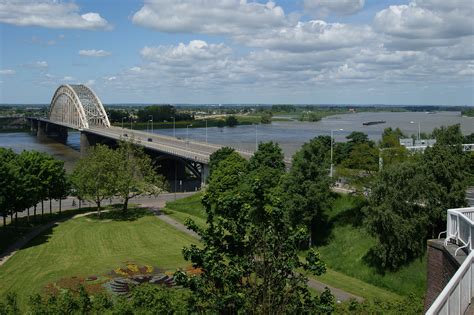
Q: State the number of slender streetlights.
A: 10